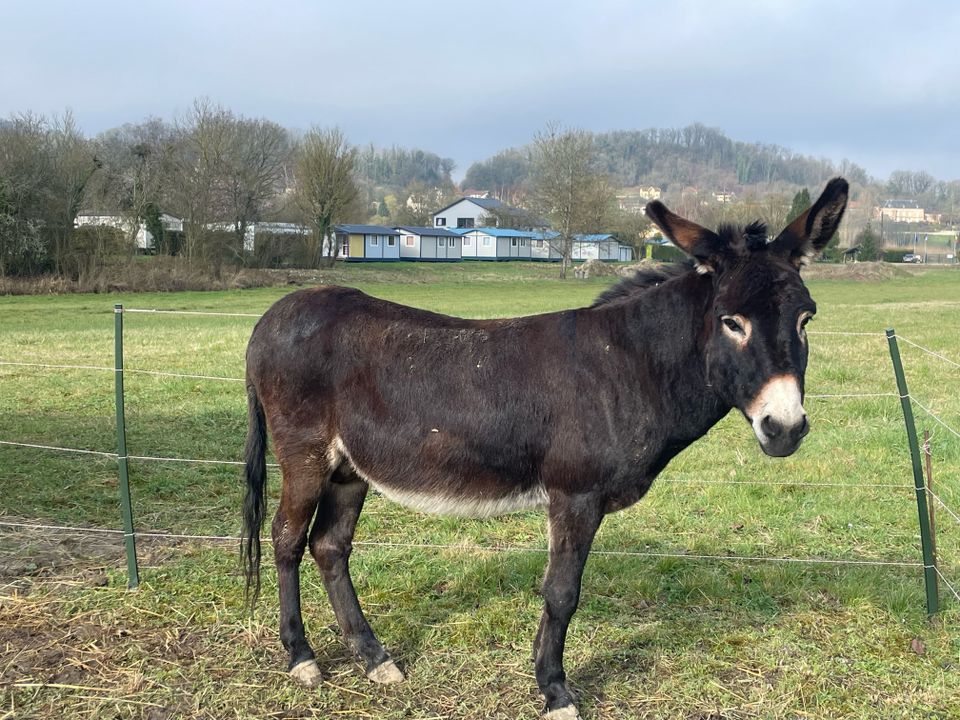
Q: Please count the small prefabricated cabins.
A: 5